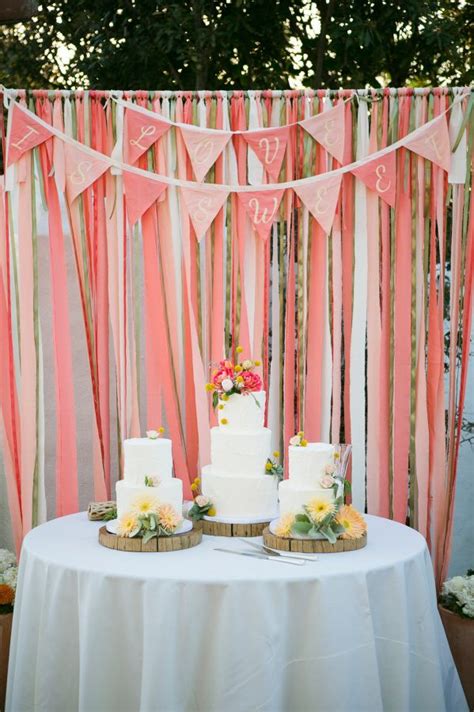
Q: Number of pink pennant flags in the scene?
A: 12